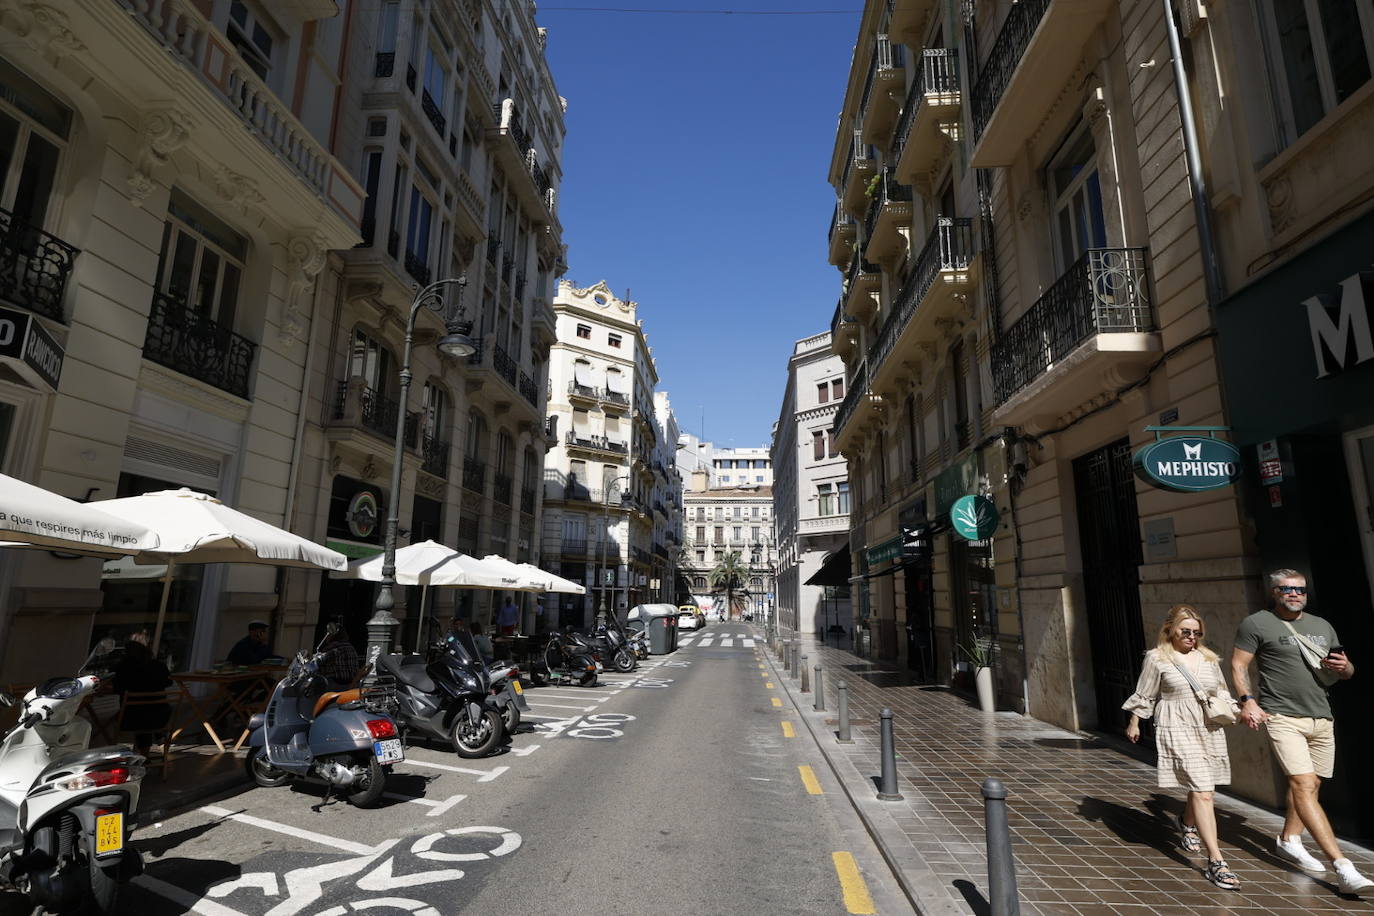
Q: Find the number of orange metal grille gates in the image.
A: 0